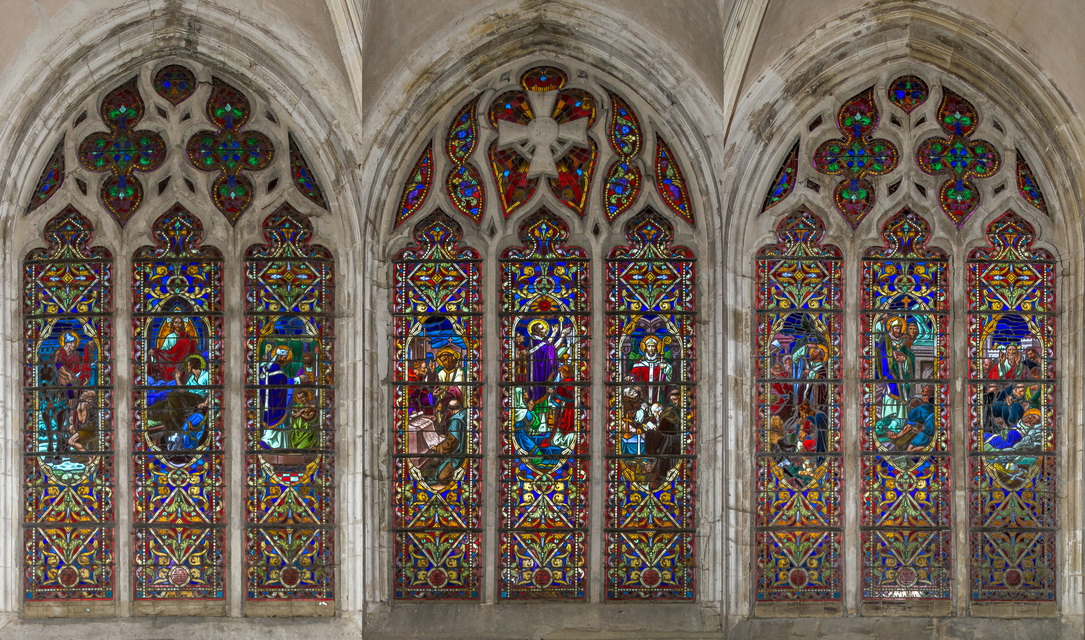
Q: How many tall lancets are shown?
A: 9